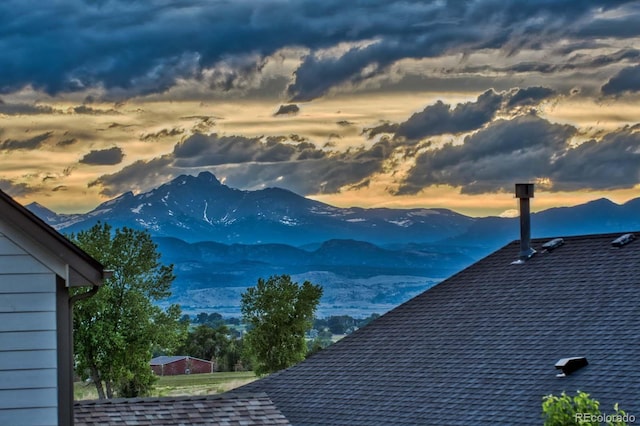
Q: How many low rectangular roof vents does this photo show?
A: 3